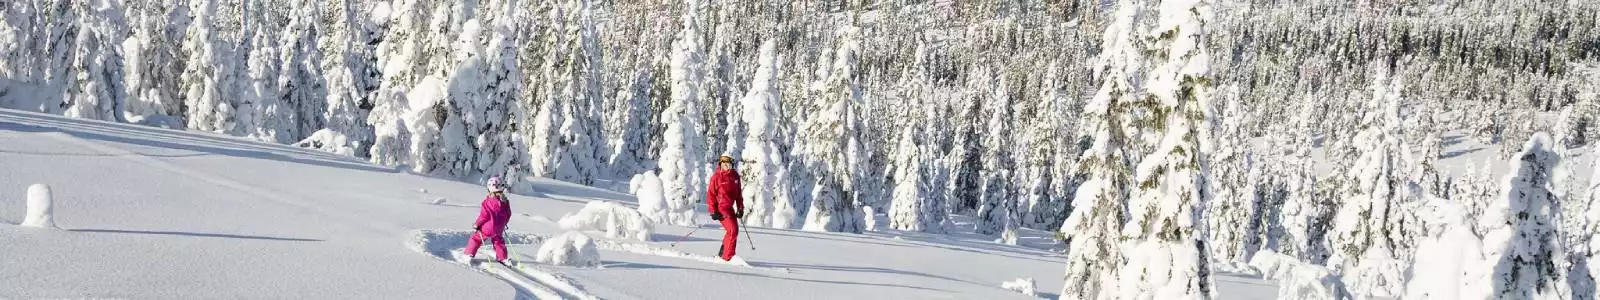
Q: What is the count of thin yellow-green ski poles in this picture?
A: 2